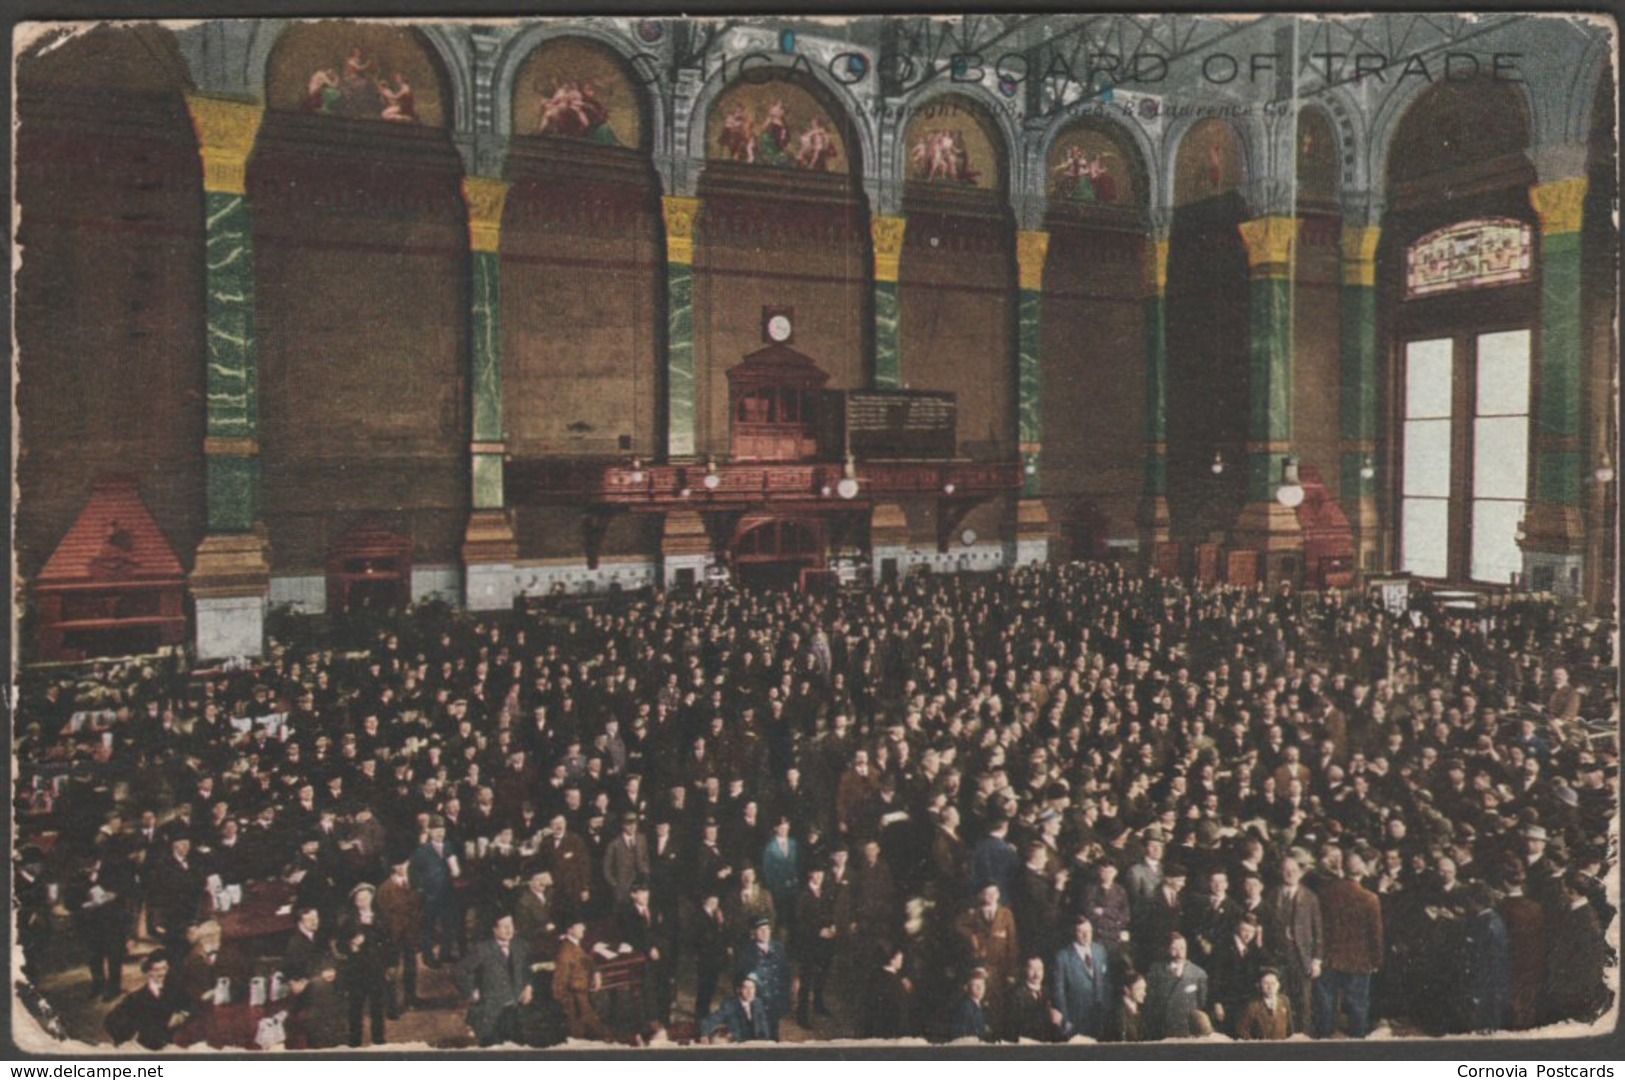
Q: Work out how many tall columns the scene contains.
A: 9